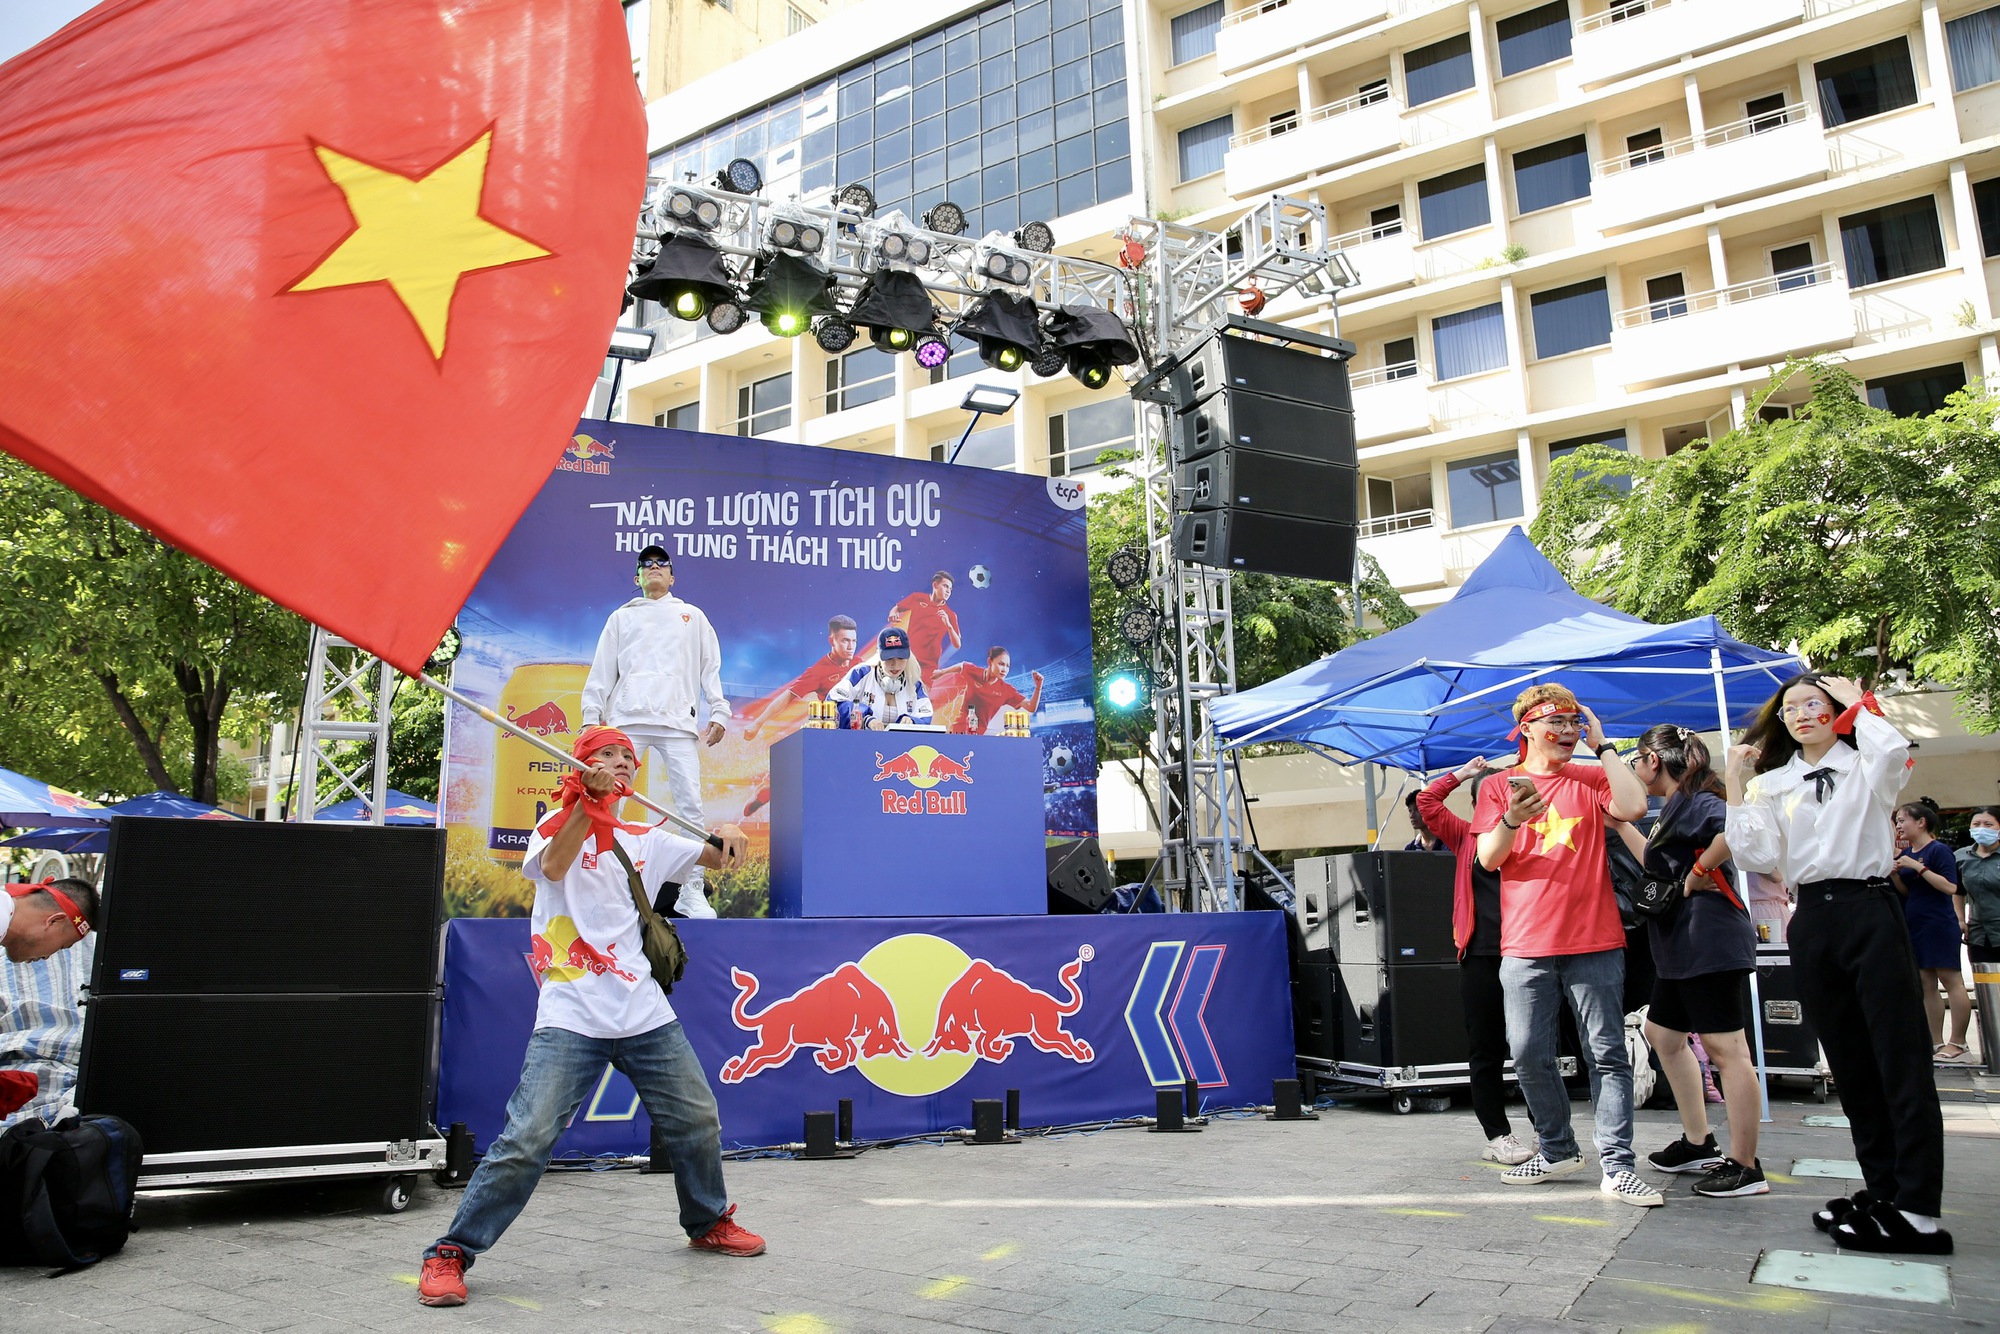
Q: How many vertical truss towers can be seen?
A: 2